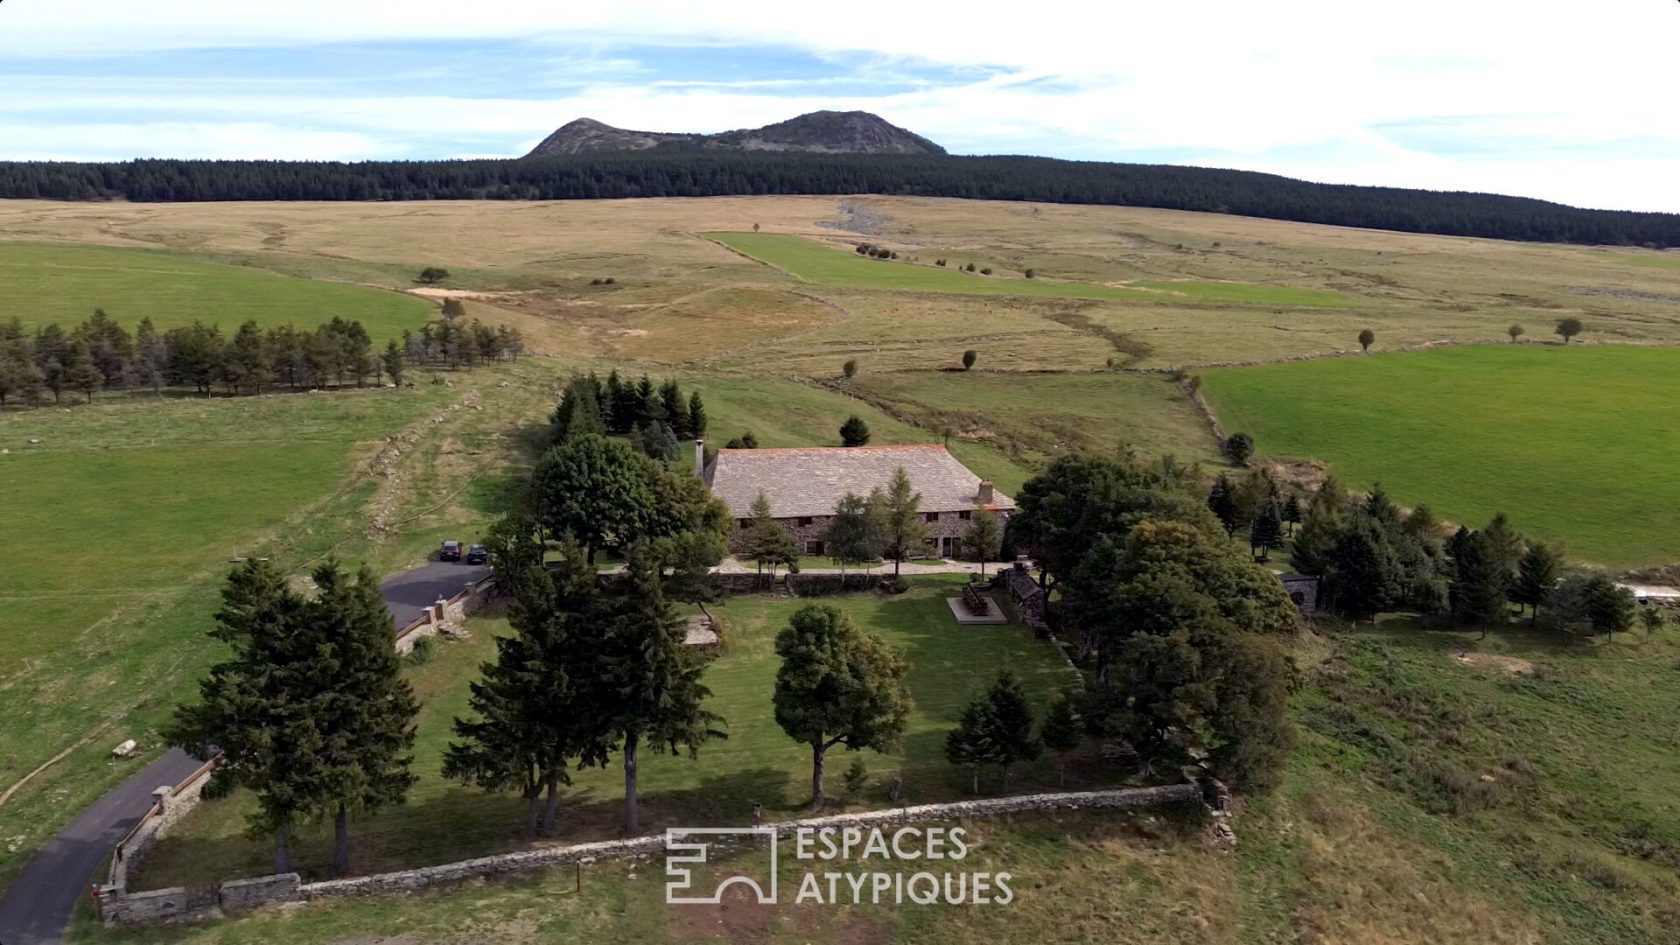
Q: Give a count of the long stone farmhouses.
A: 1